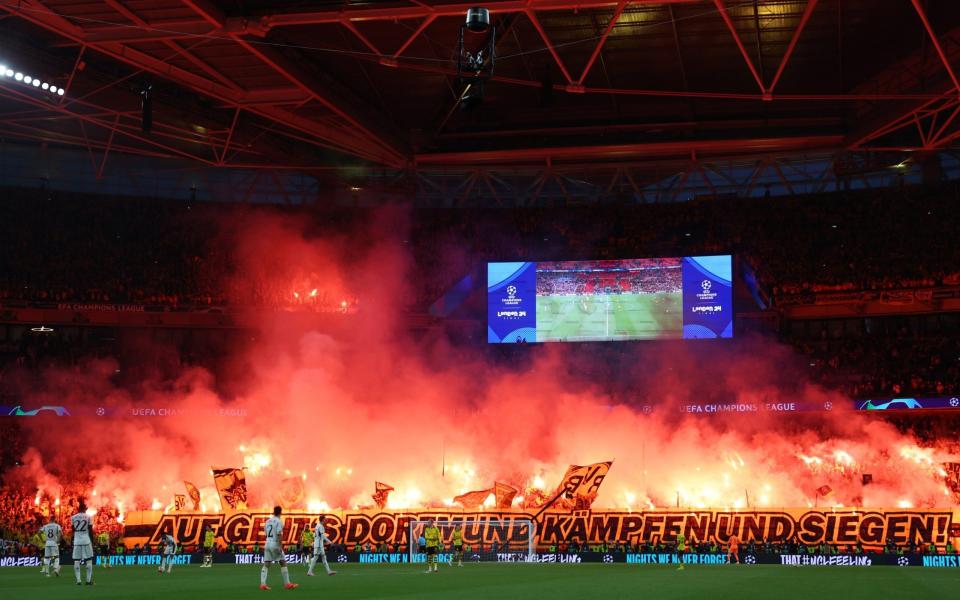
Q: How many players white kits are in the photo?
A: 5